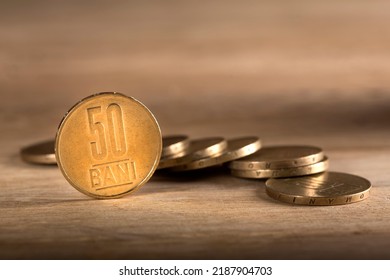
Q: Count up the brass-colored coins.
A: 8